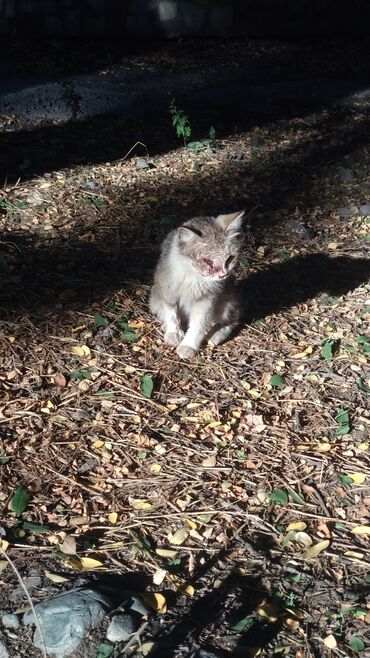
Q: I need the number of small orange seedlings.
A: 0